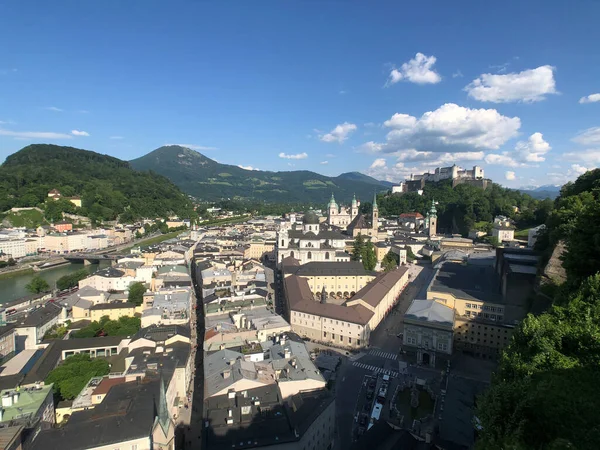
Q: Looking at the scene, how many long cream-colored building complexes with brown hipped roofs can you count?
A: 1